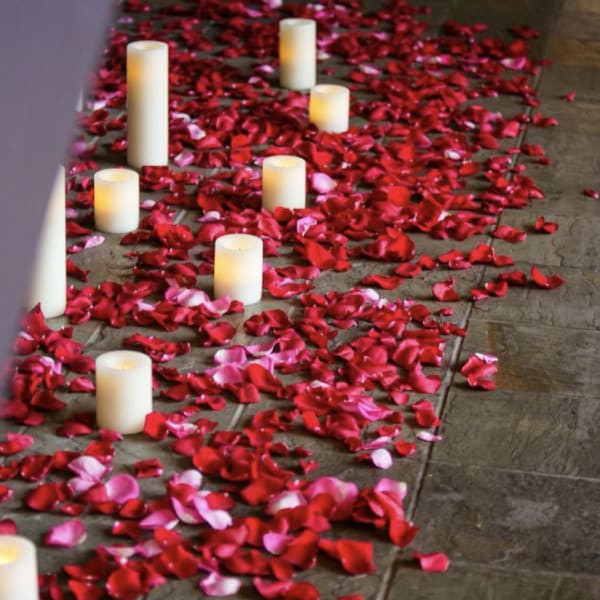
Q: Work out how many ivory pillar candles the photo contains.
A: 9